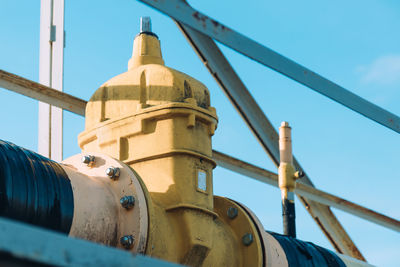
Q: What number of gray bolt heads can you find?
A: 6